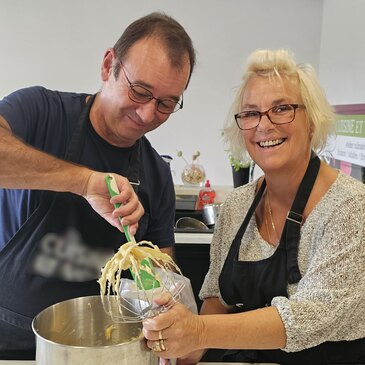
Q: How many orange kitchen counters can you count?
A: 0